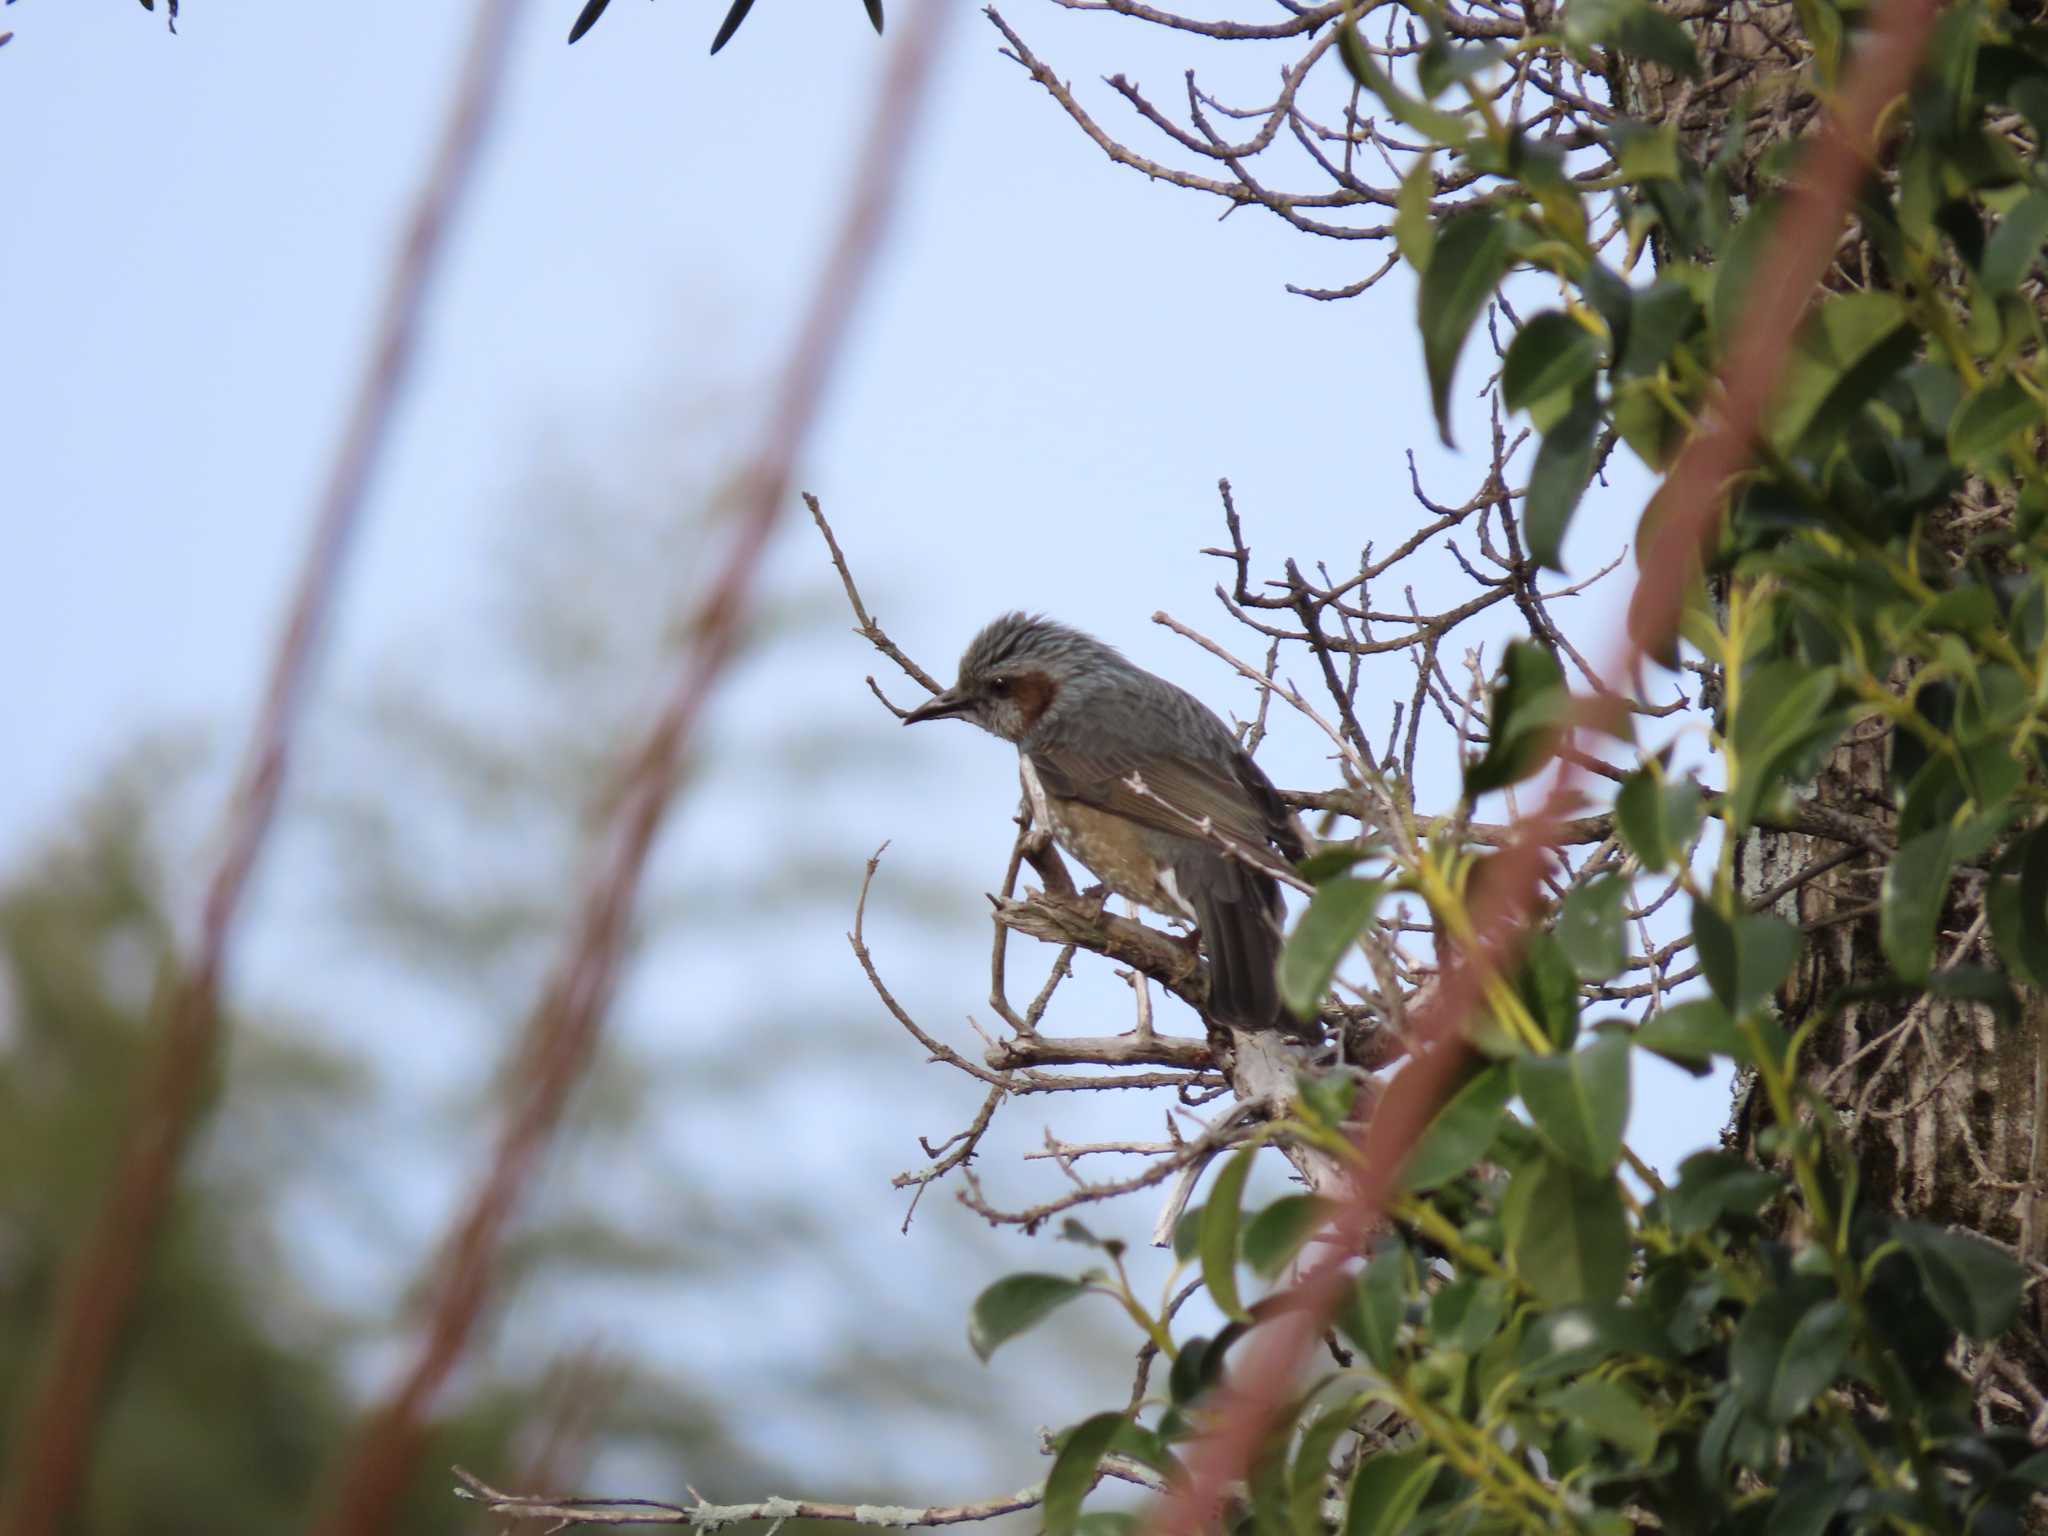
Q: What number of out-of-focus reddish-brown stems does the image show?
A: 3